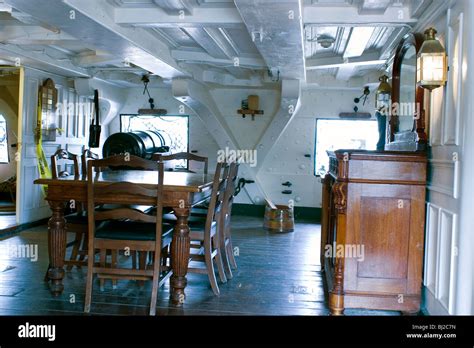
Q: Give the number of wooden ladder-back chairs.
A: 6